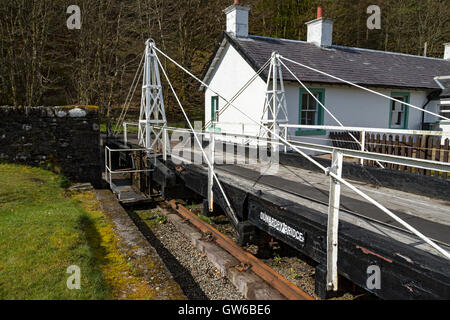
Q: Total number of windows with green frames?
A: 3